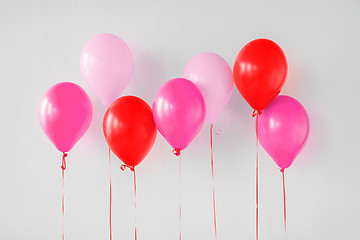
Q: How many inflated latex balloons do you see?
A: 7